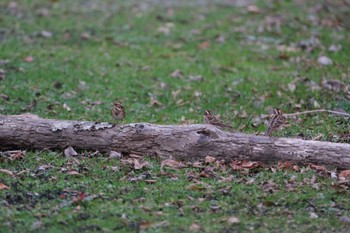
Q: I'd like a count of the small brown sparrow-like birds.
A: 3